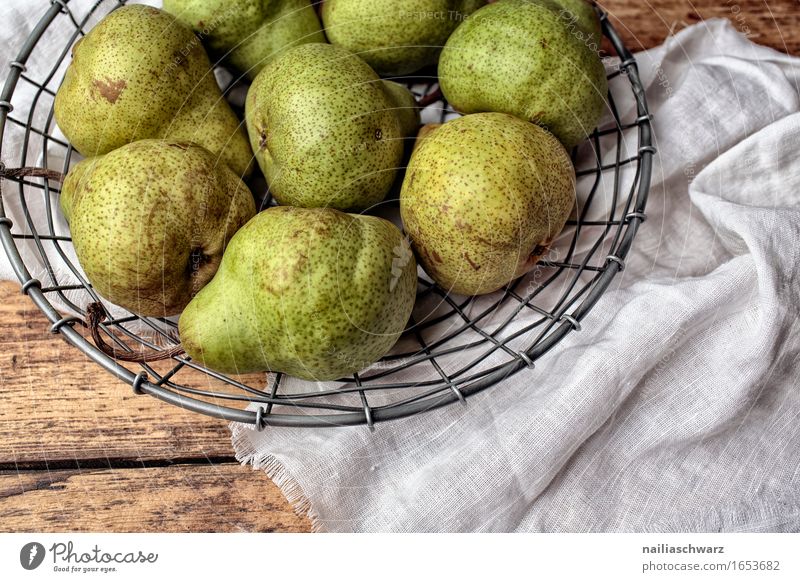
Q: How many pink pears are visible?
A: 0